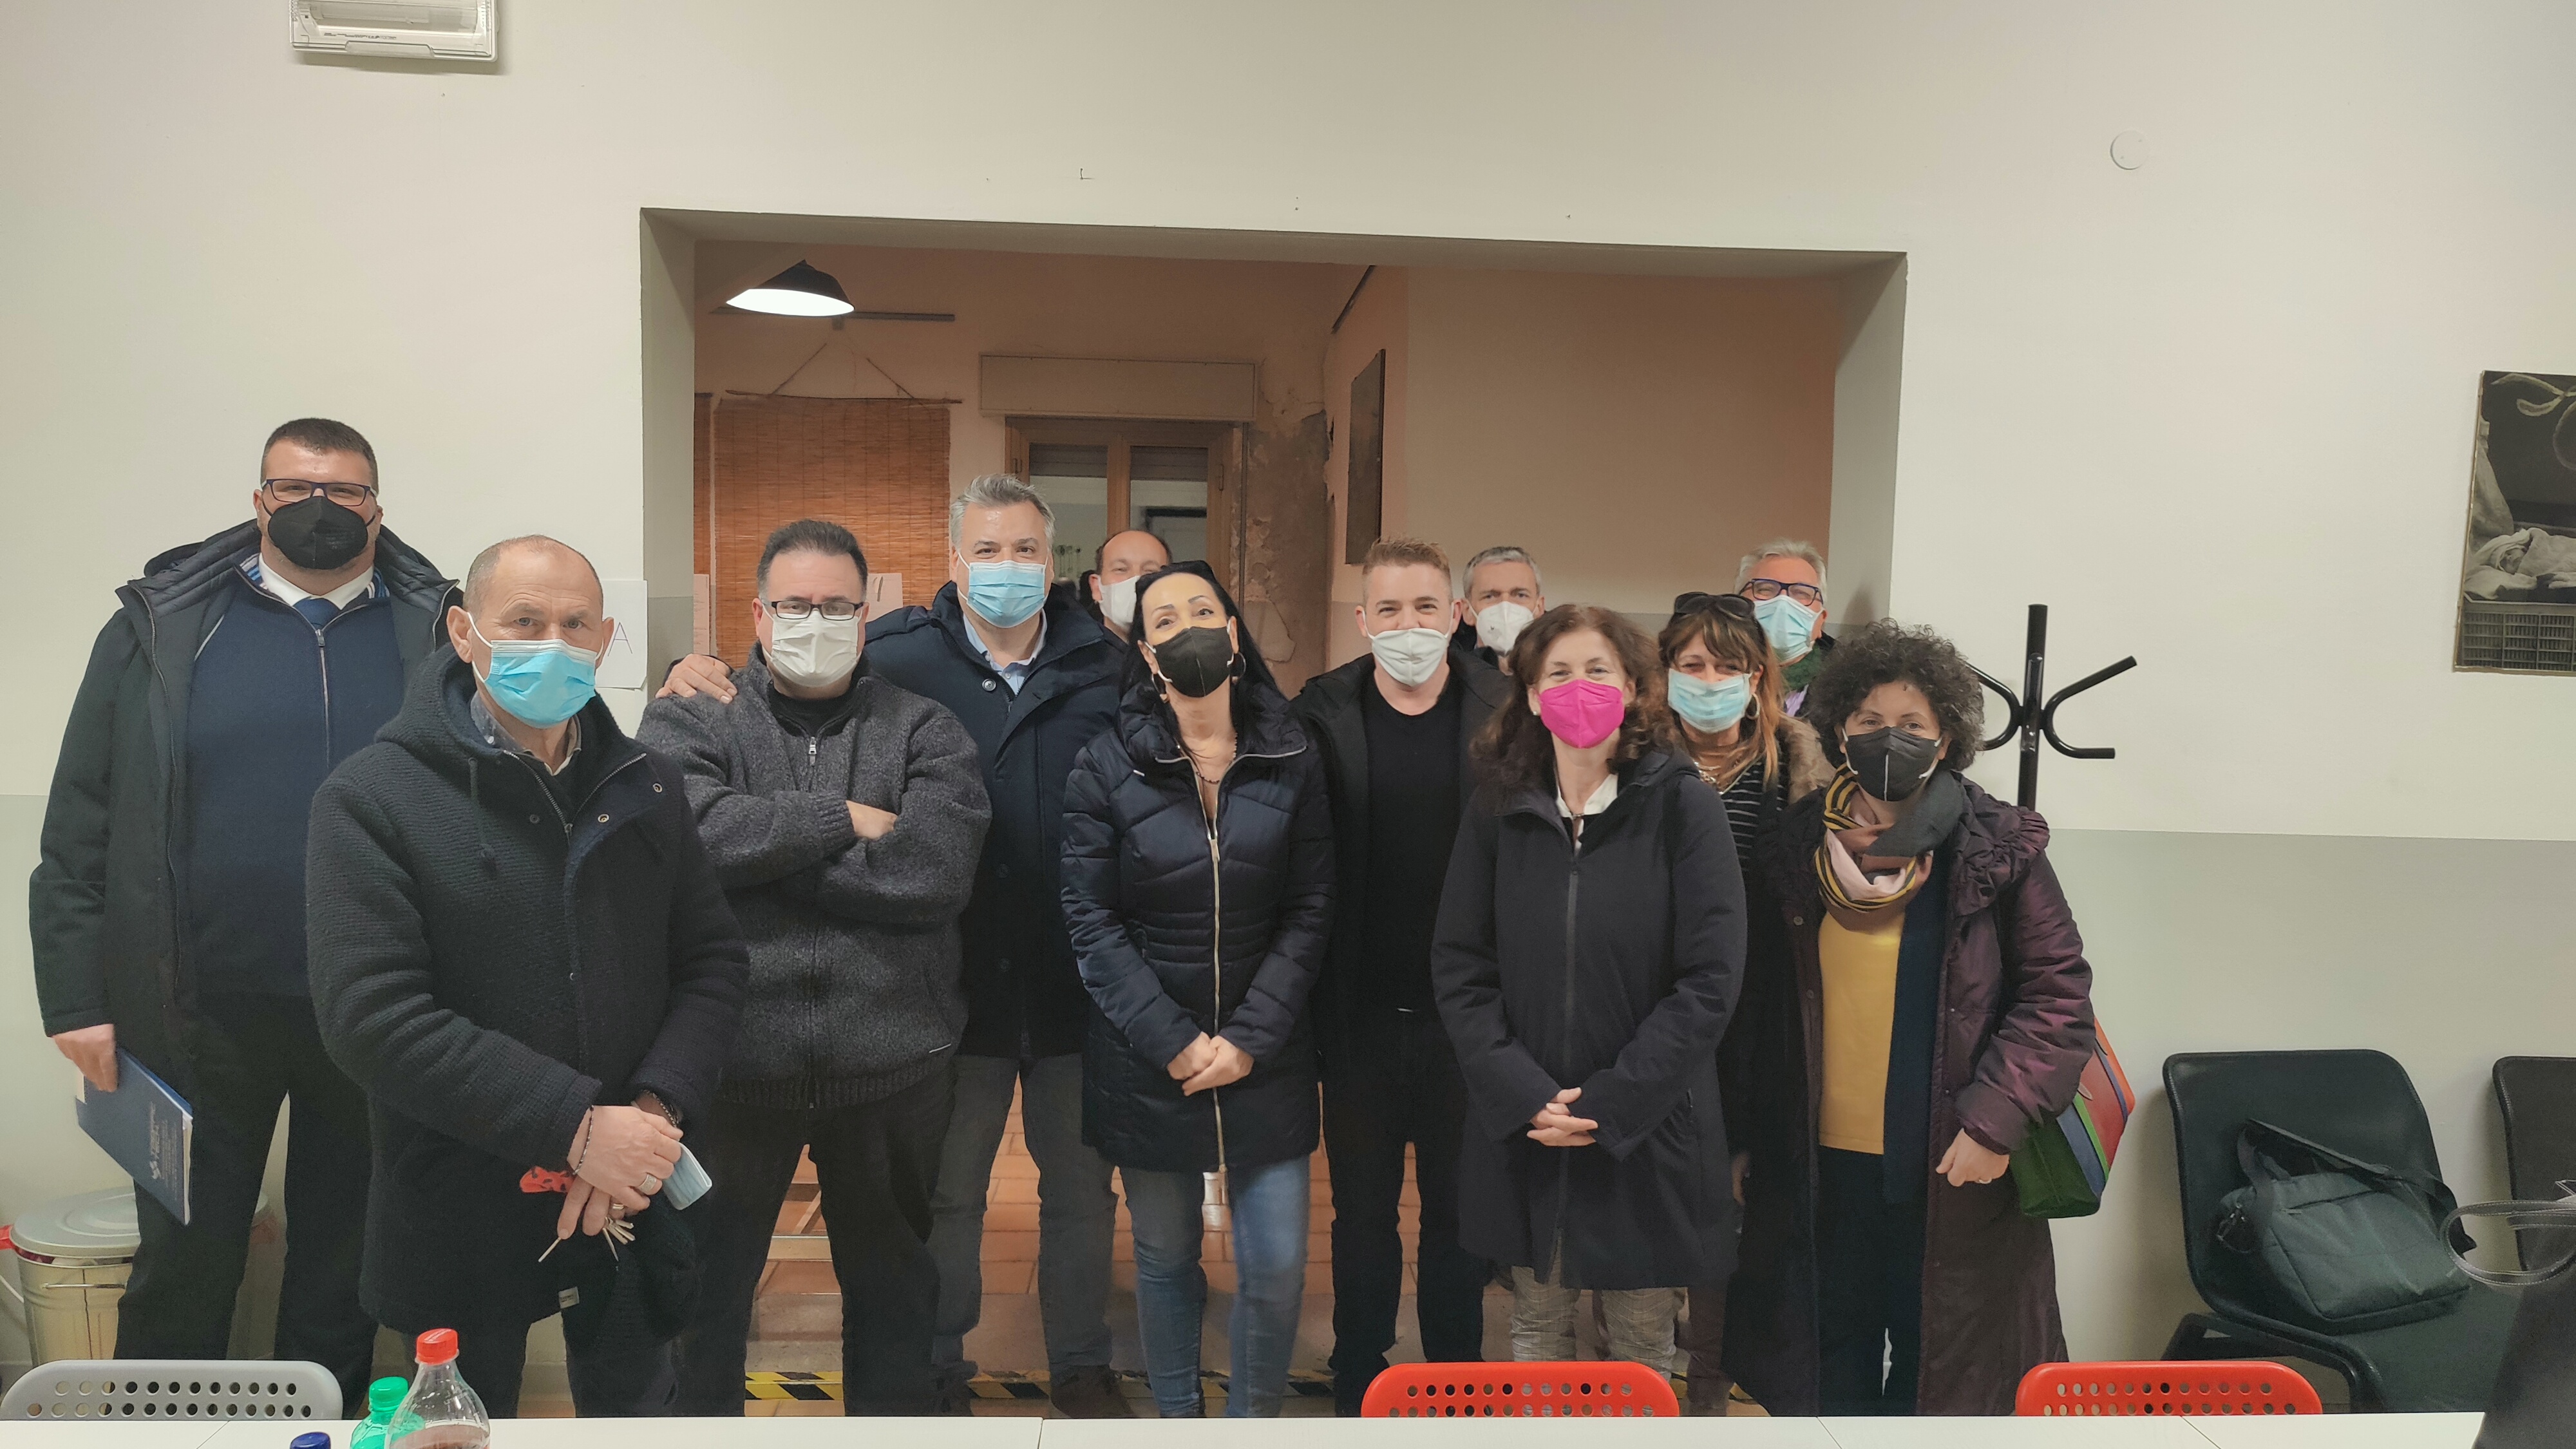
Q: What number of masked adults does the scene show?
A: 12